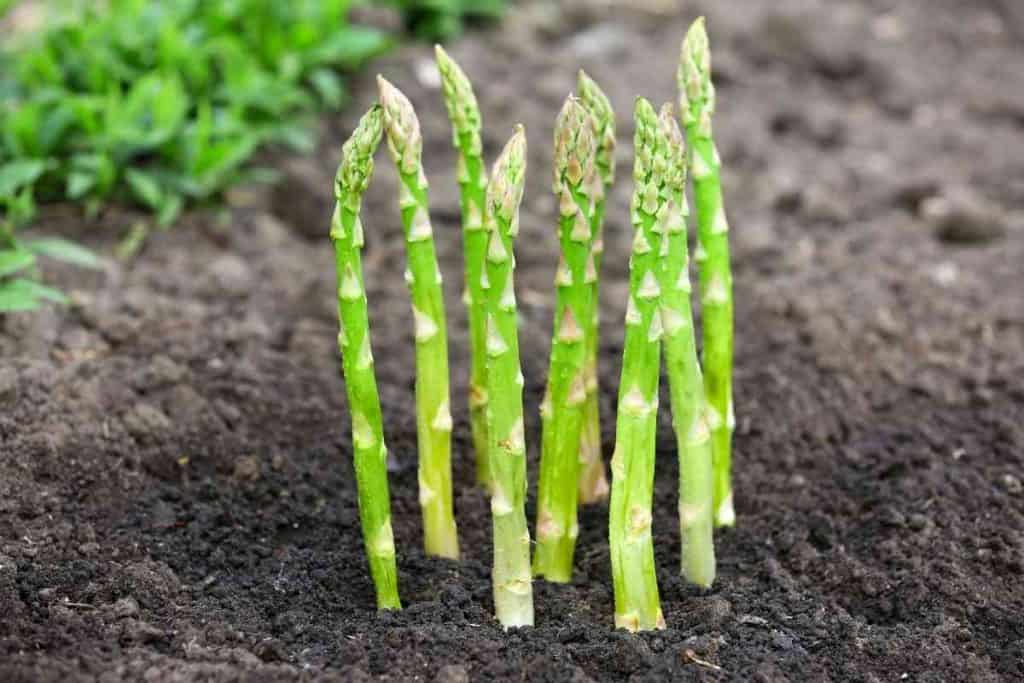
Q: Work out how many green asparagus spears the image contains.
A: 9